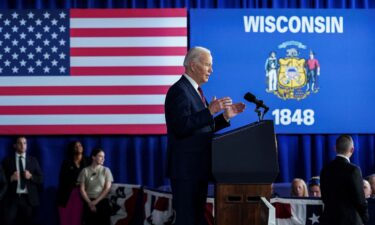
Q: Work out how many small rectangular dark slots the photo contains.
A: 2